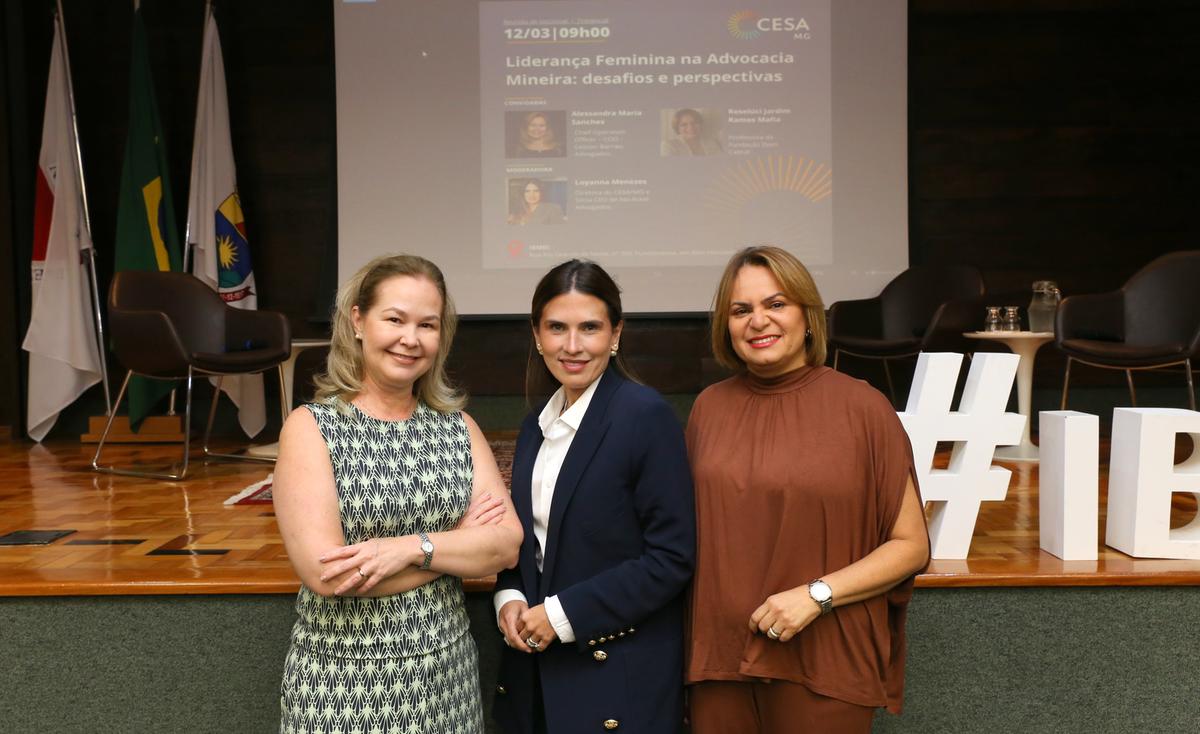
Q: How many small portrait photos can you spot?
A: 3